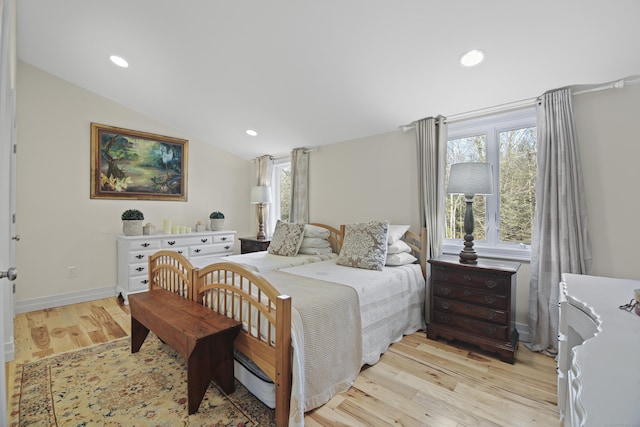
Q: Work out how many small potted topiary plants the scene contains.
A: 2